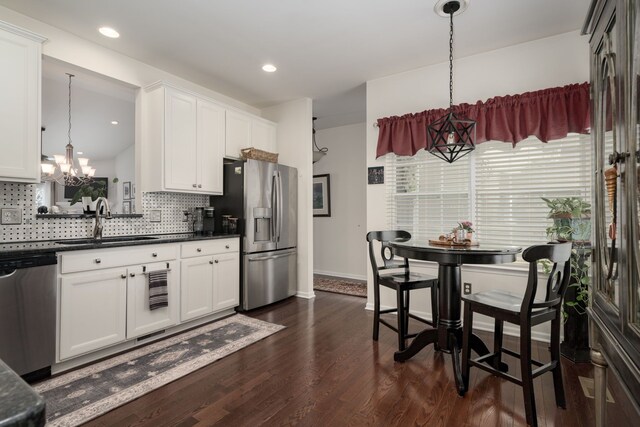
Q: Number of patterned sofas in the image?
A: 0